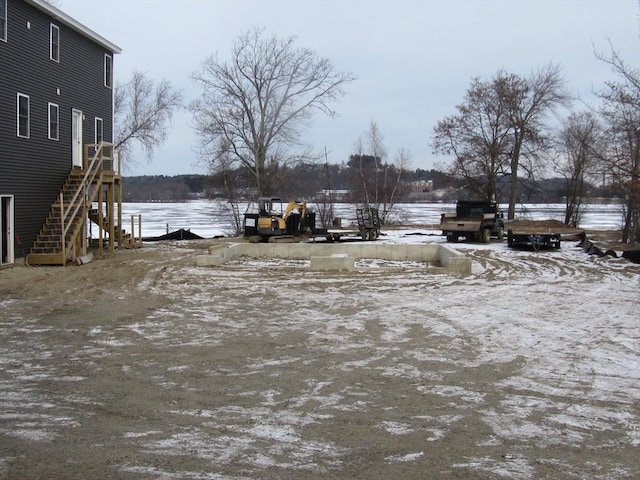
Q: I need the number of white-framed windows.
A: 6